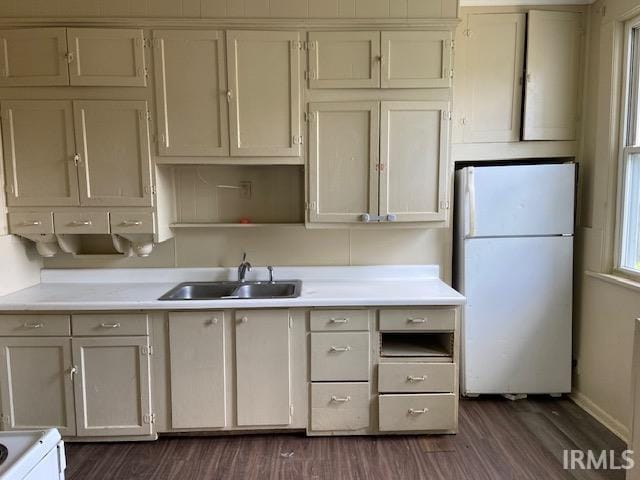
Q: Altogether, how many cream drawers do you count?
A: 11